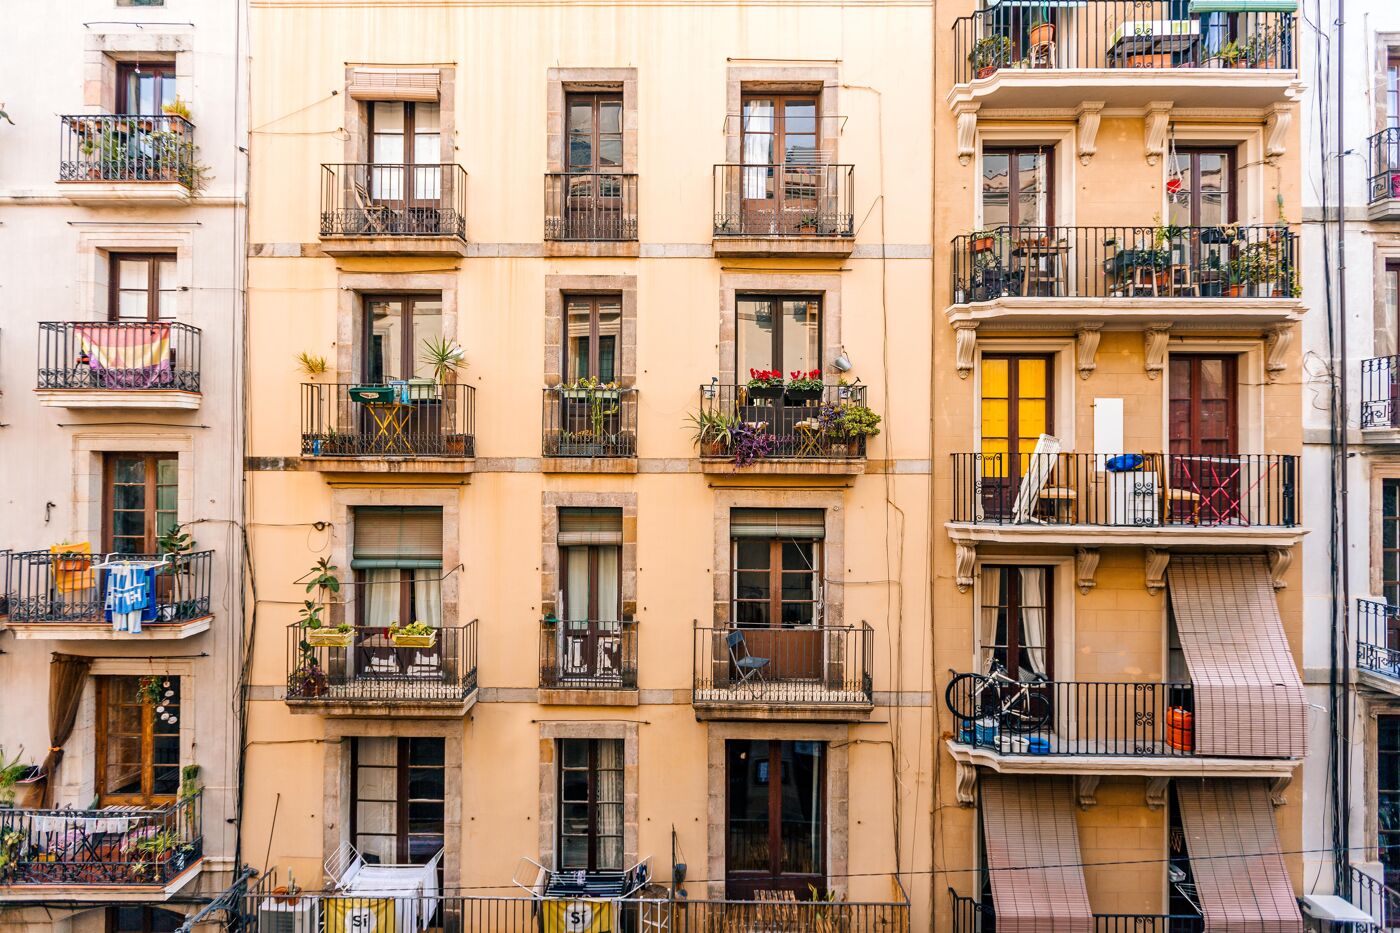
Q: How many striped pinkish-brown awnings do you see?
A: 3